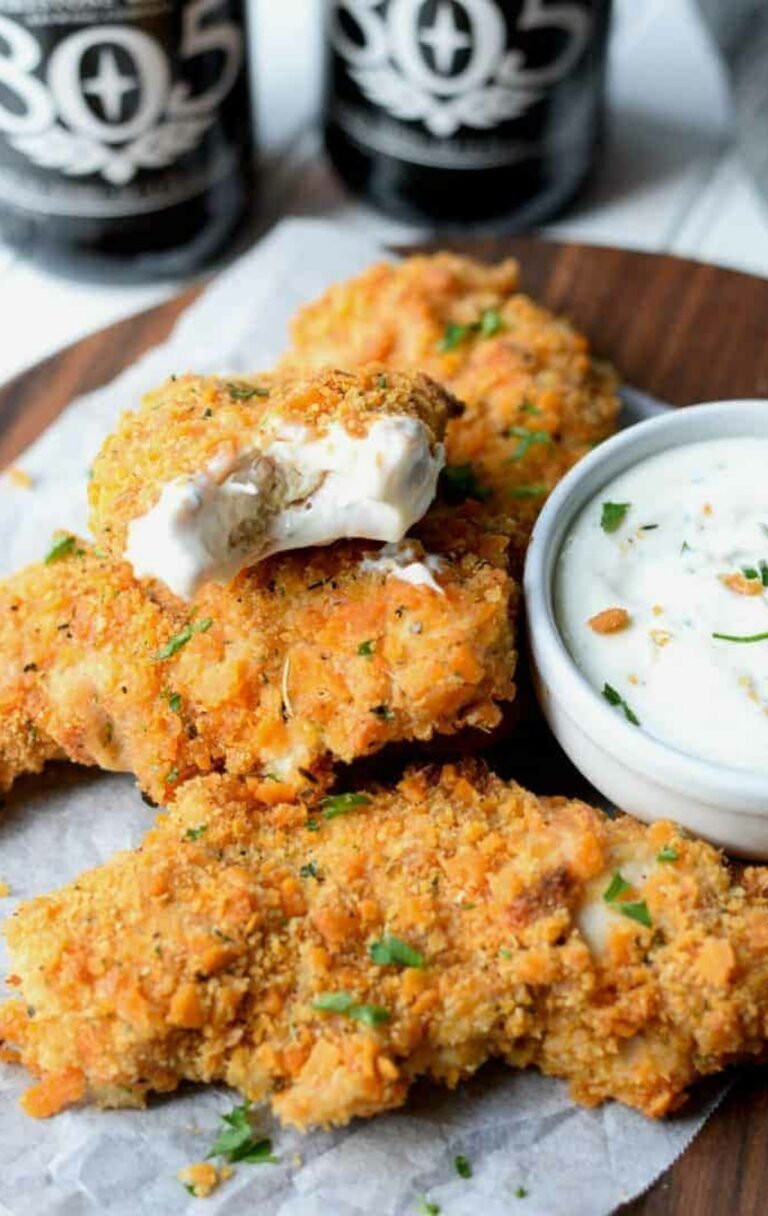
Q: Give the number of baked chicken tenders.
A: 4